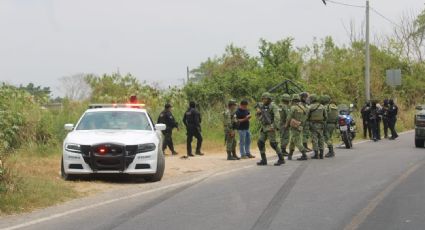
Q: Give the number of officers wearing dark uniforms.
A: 7